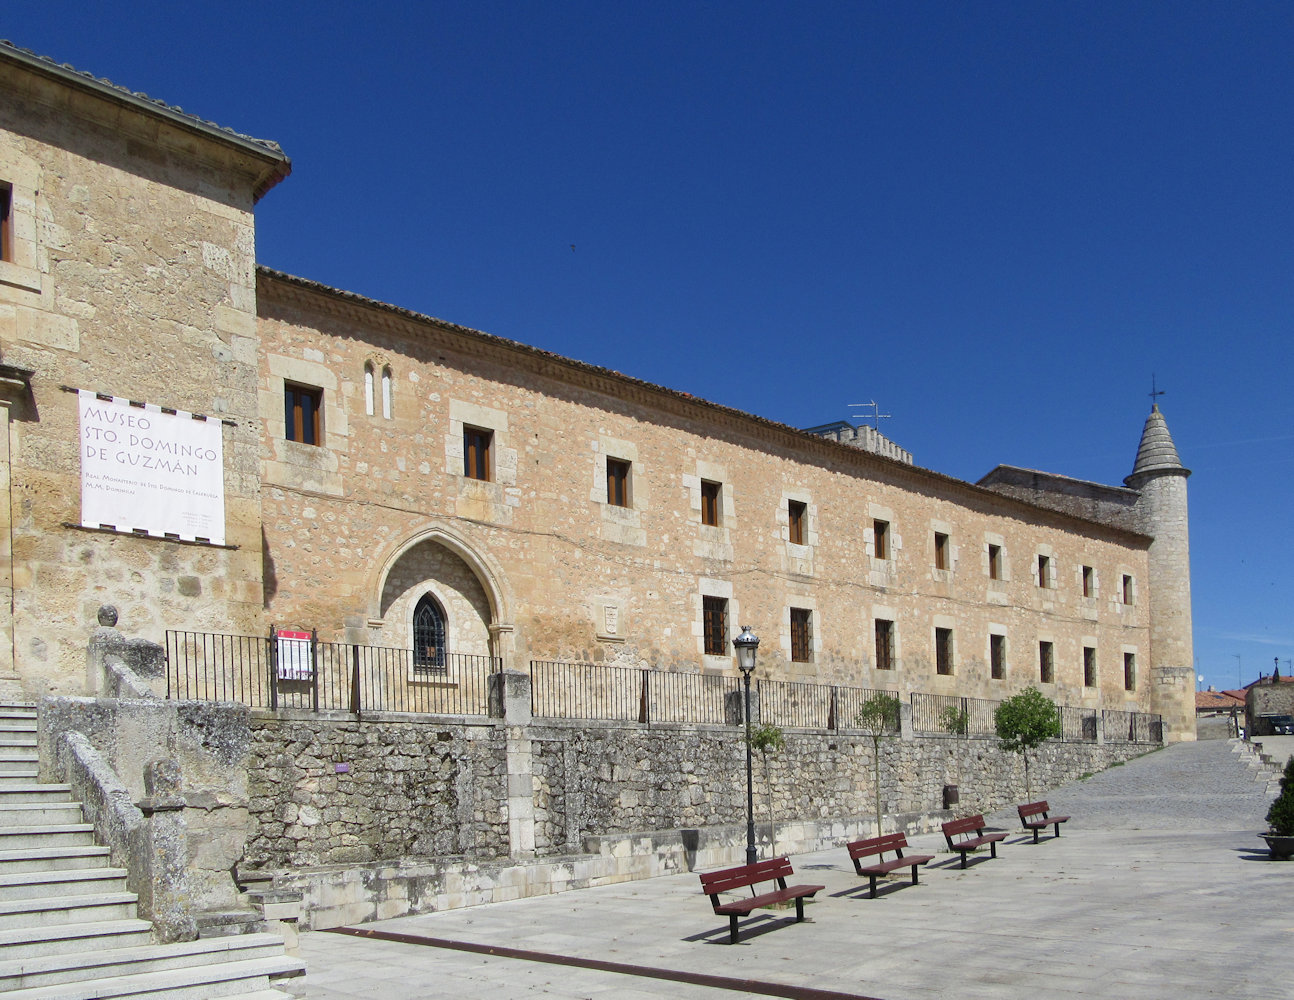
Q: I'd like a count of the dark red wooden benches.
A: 4